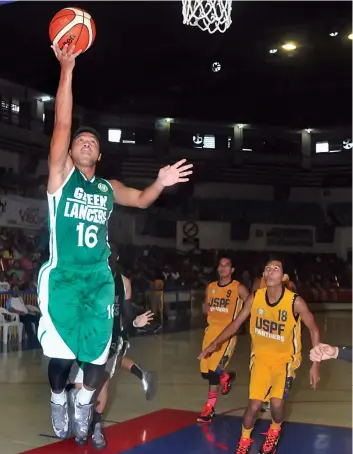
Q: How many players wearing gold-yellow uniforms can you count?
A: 2